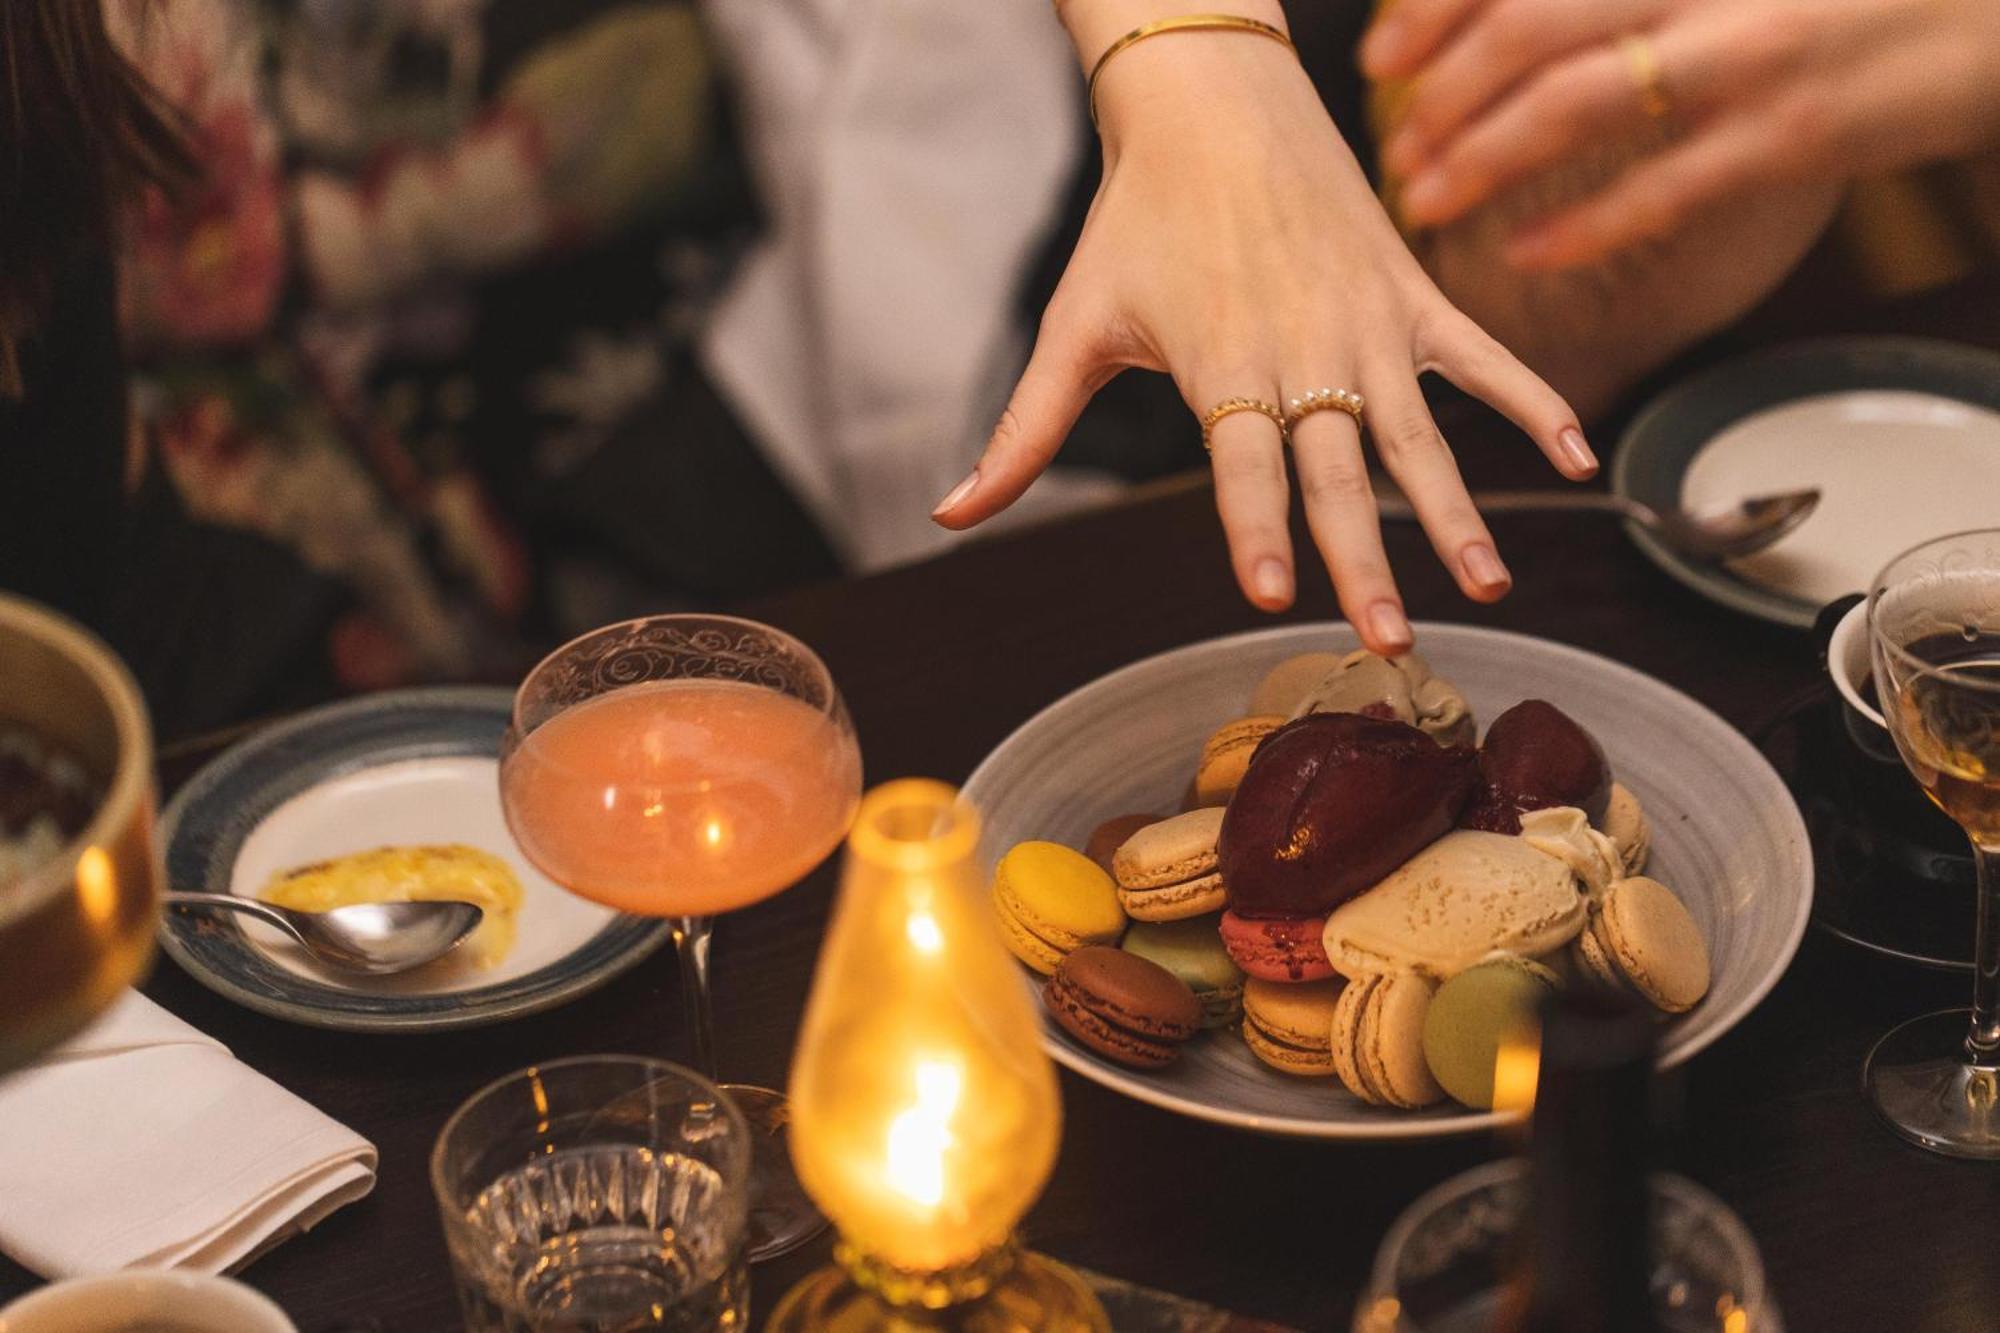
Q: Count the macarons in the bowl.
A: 13